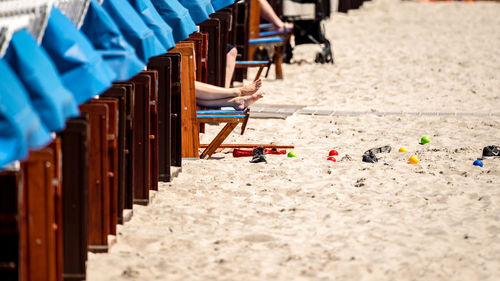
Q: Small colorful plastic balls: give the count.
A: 7